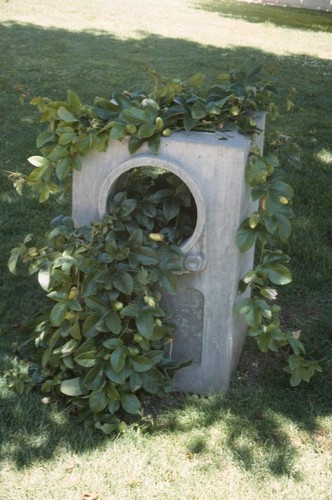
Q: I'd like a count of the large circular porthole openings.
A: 1